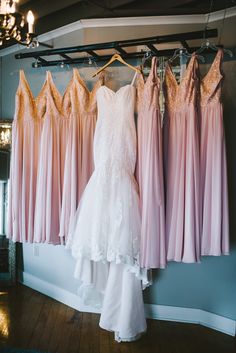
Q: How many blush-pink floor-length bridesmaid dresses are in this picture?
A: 6